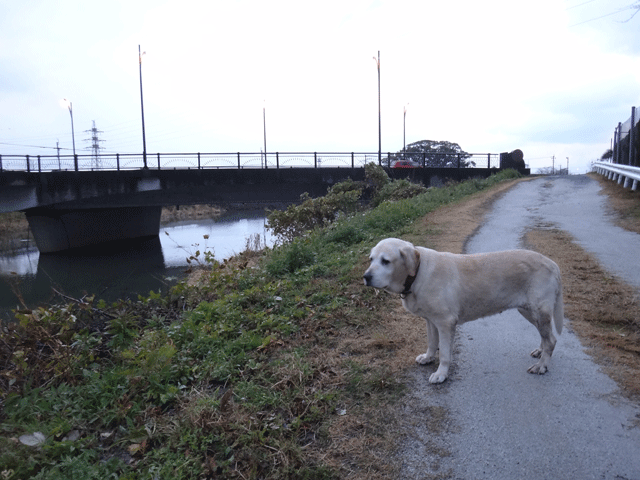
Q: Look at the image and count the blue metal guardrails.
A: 0